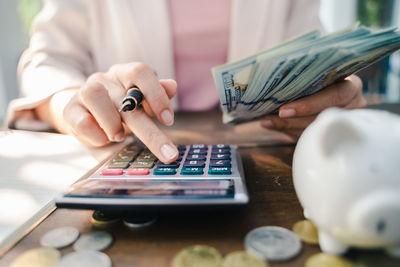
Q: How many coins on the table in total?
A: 11